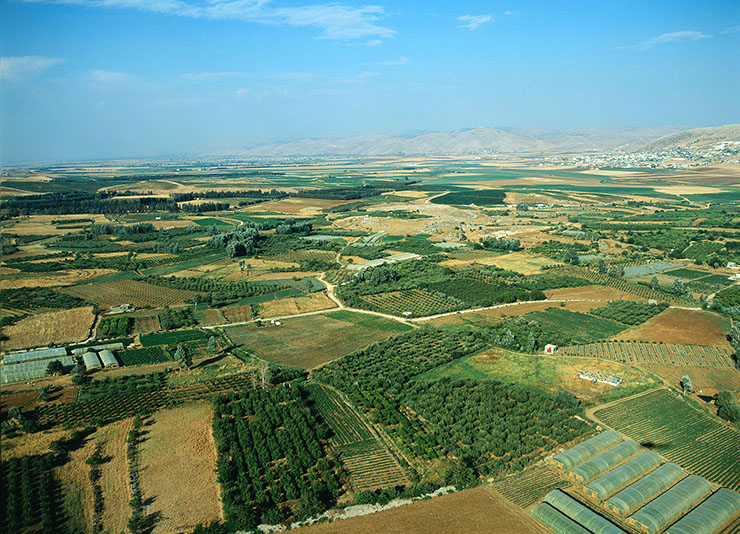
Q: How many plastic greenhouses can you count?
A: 13